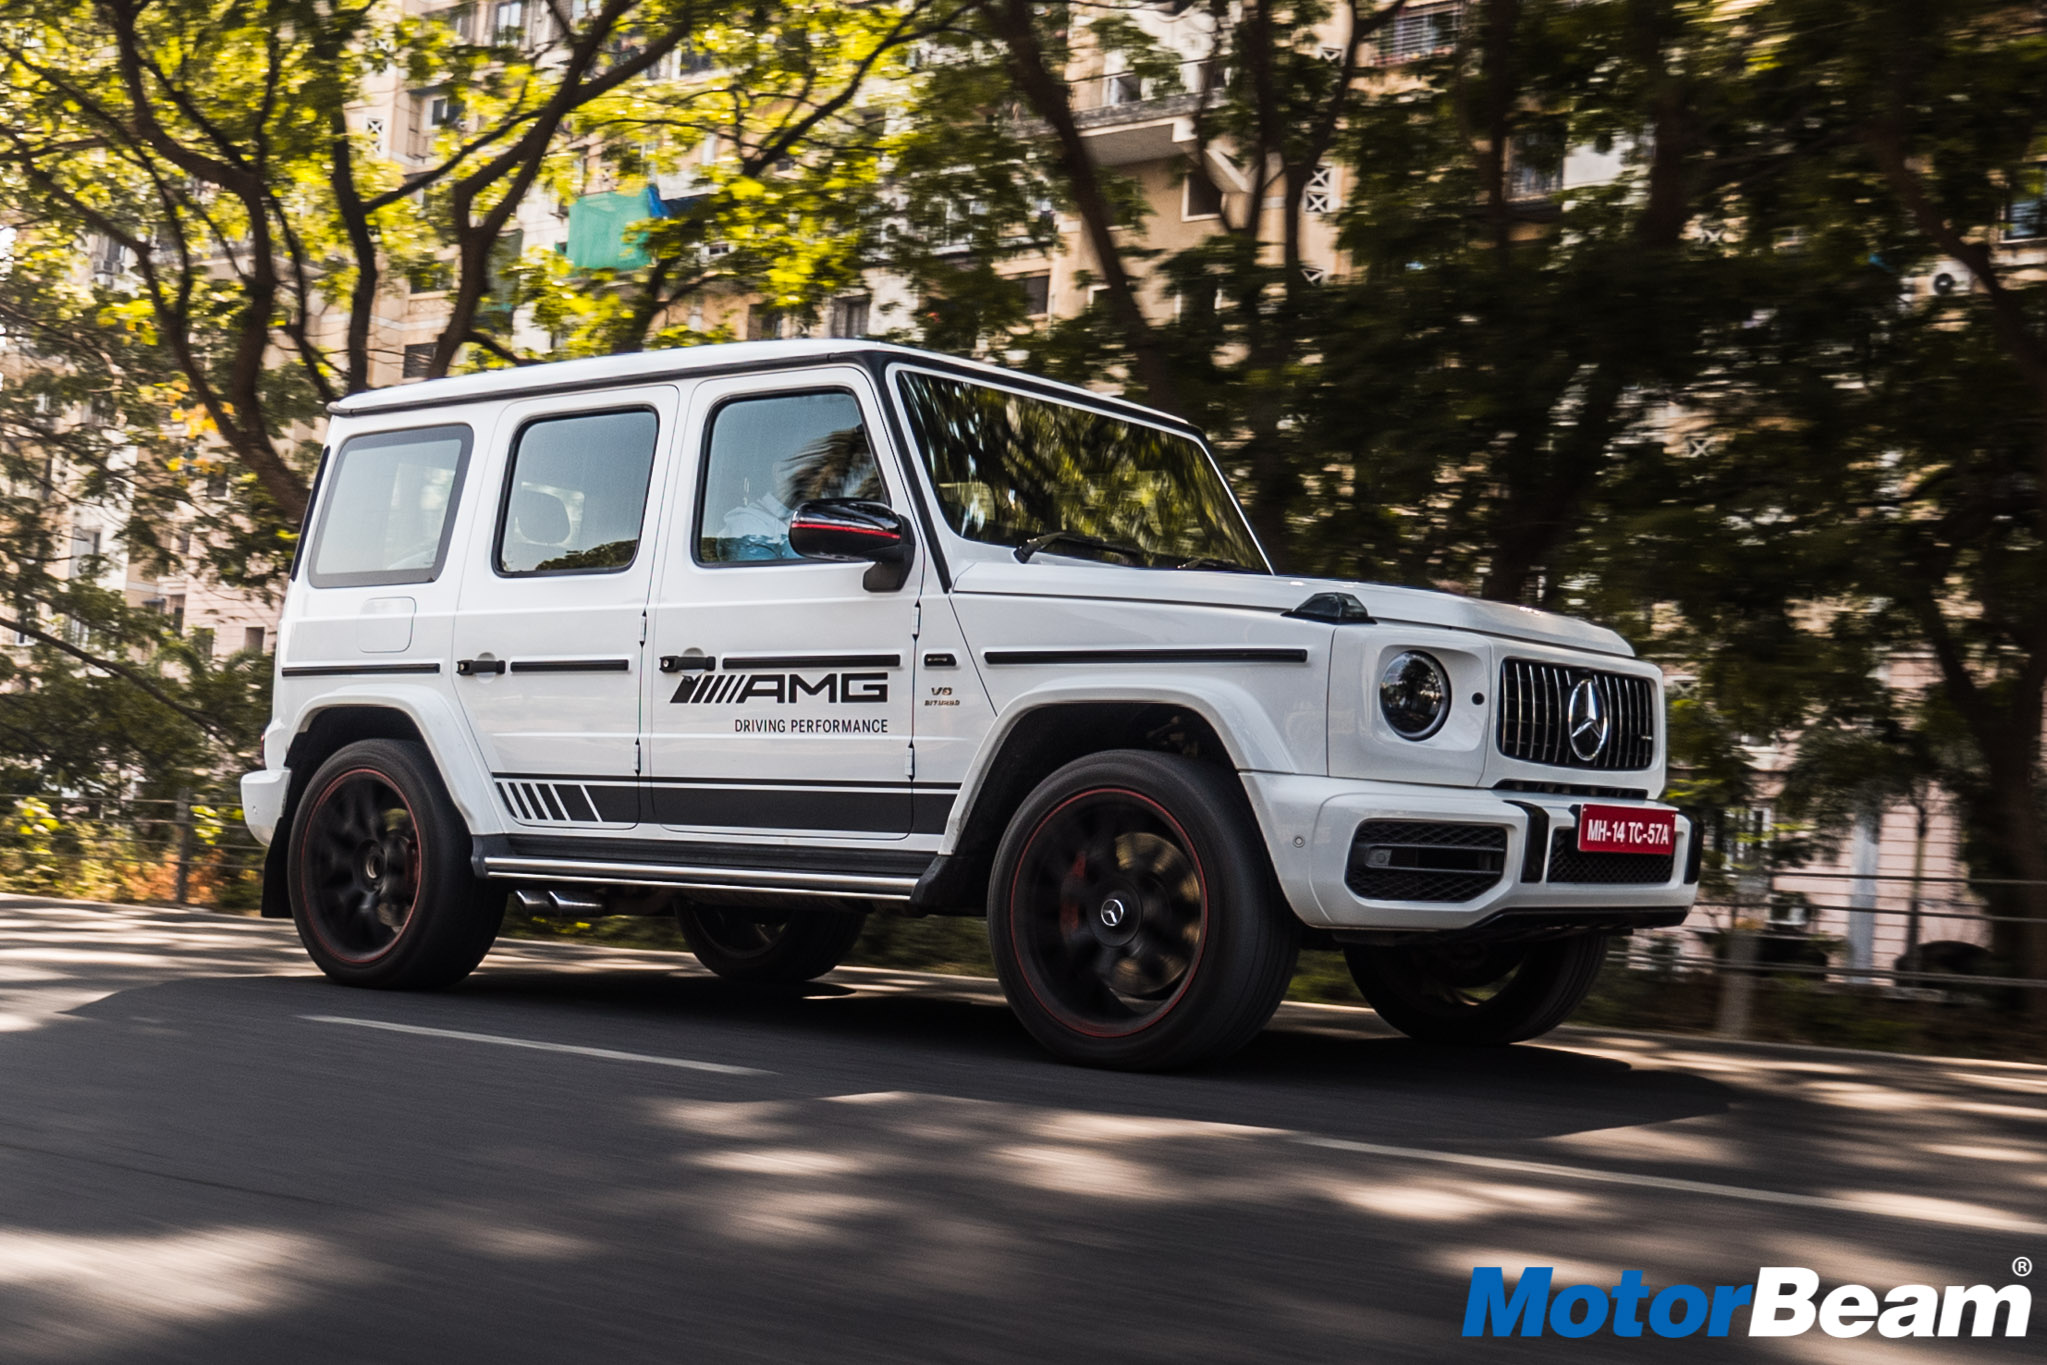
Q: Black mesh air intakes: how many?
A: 2